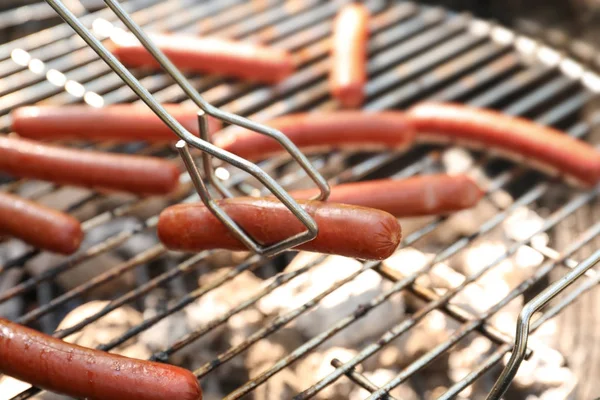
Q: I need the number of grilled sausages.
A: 10